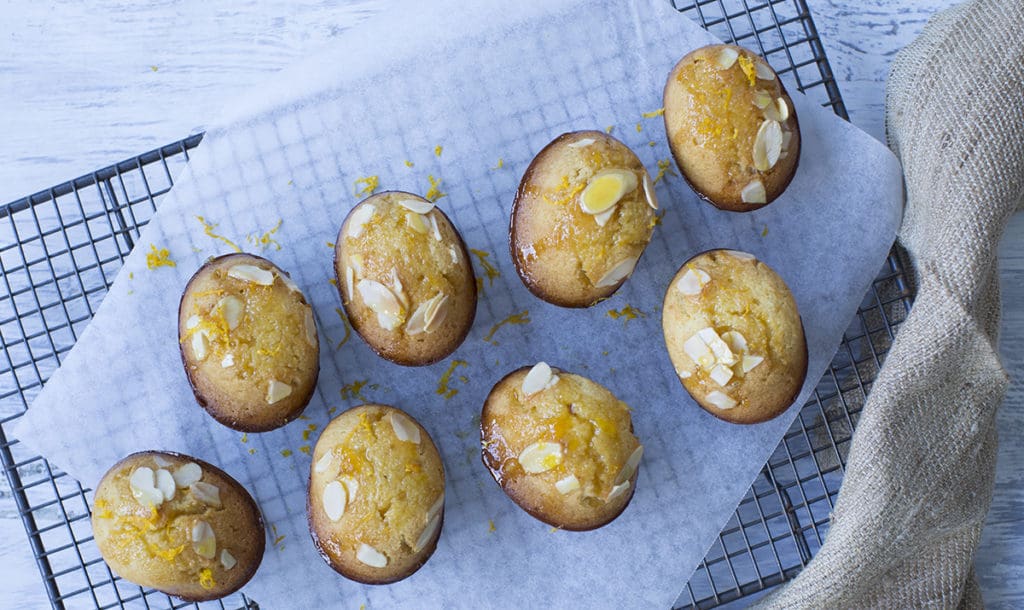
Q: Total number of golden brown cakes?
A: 8